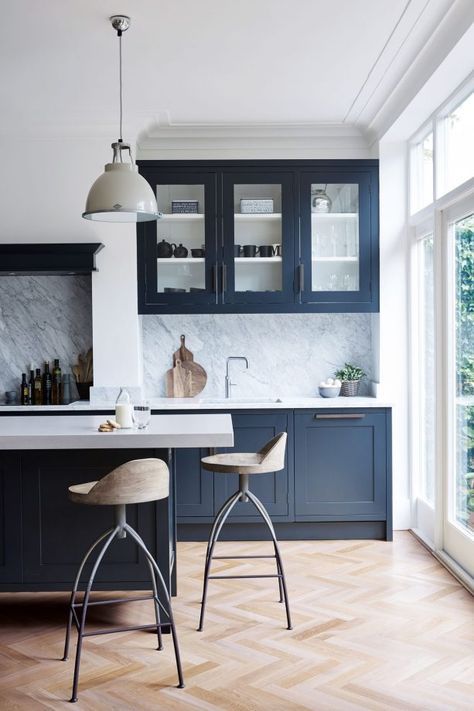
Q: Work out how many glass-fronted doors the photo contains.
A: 3